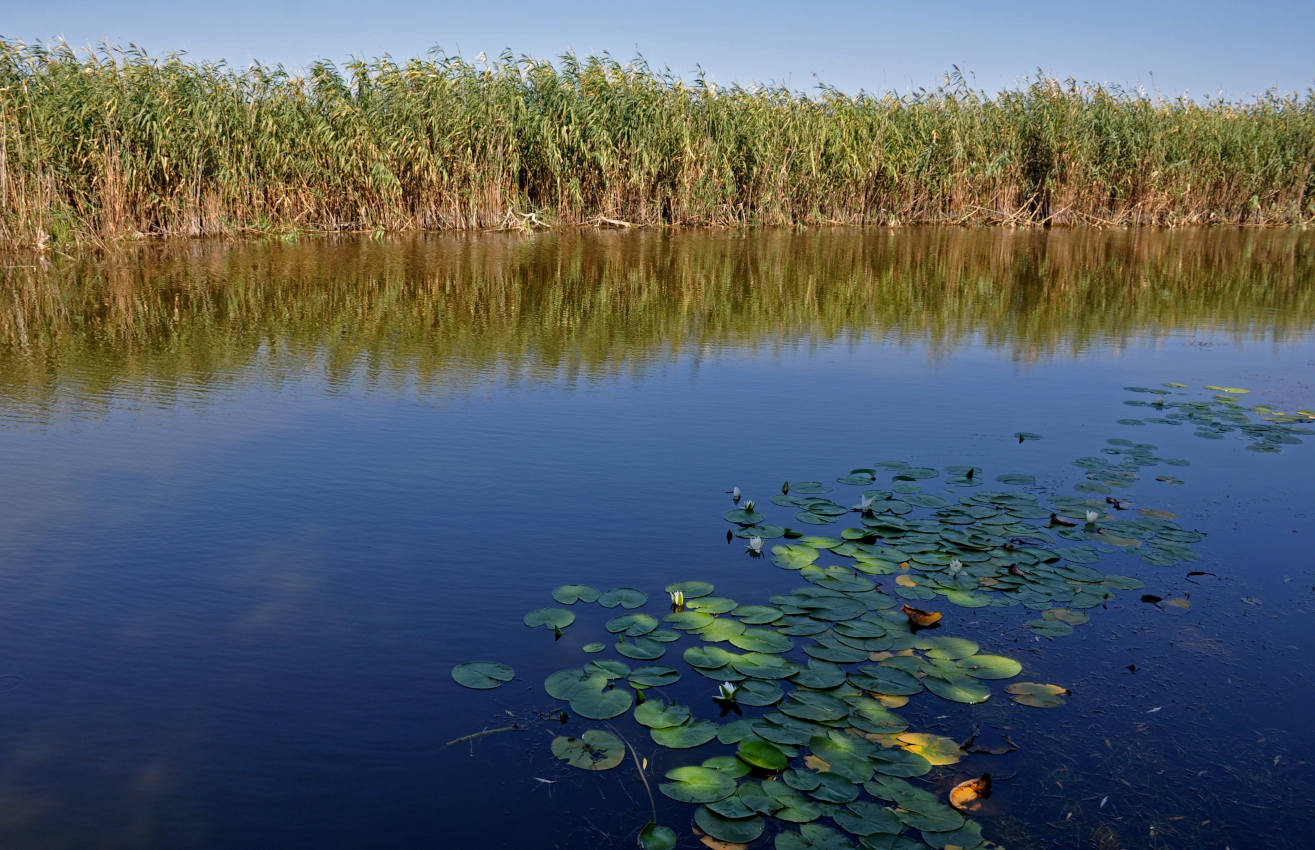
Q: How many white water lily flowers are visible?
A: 8